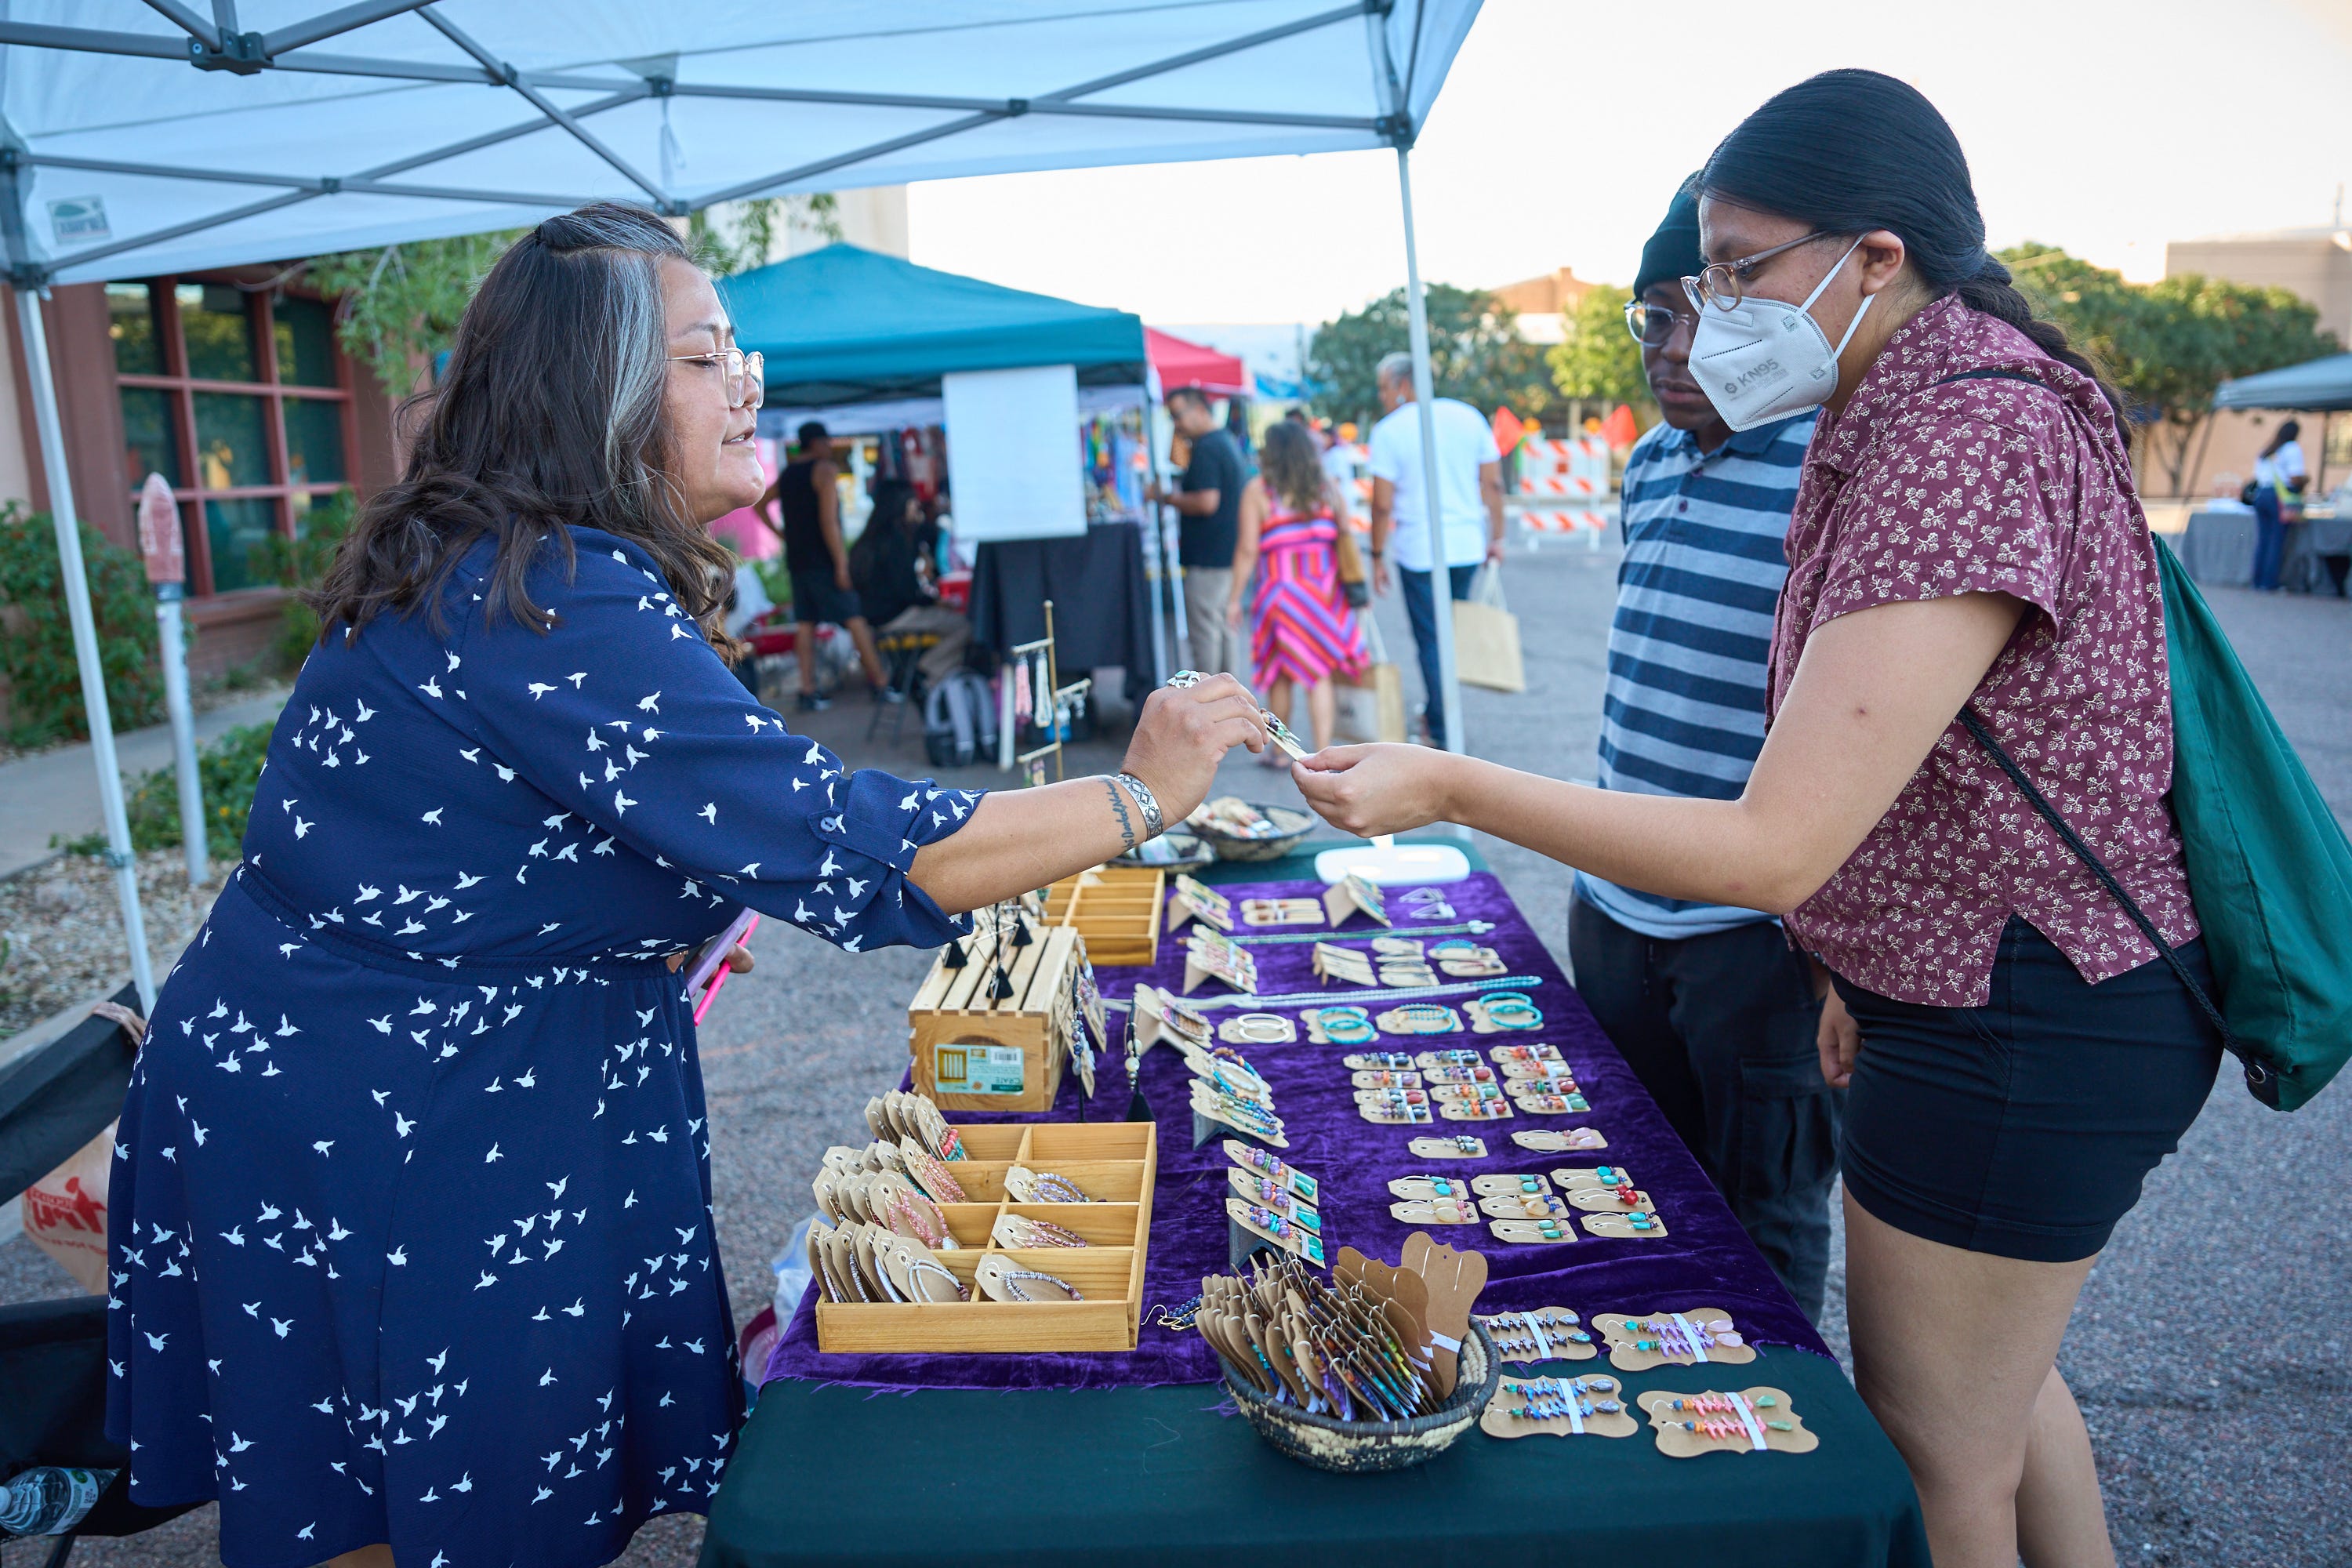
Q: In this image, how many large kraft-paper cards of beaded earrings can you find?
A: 4